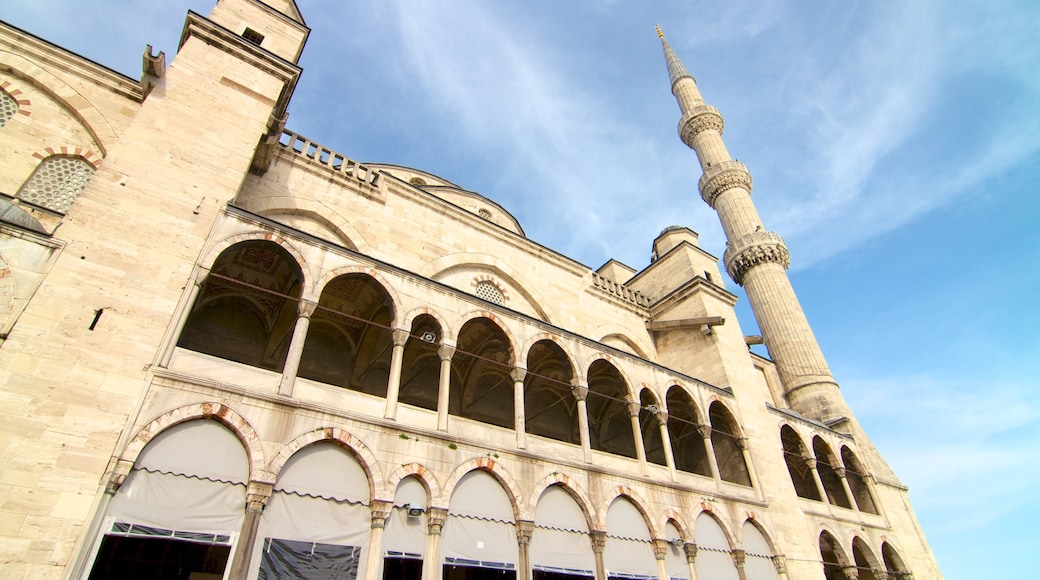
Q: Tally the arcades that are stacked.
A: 2